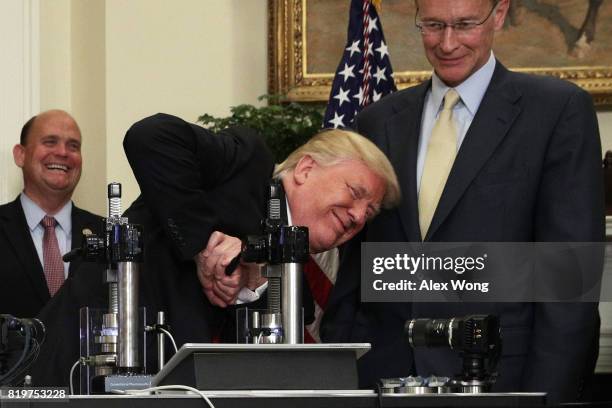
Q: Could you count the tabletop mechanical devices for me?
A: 2